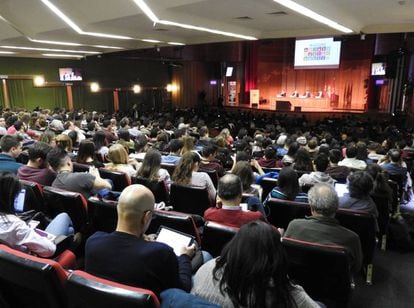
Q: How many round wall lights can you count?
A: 4